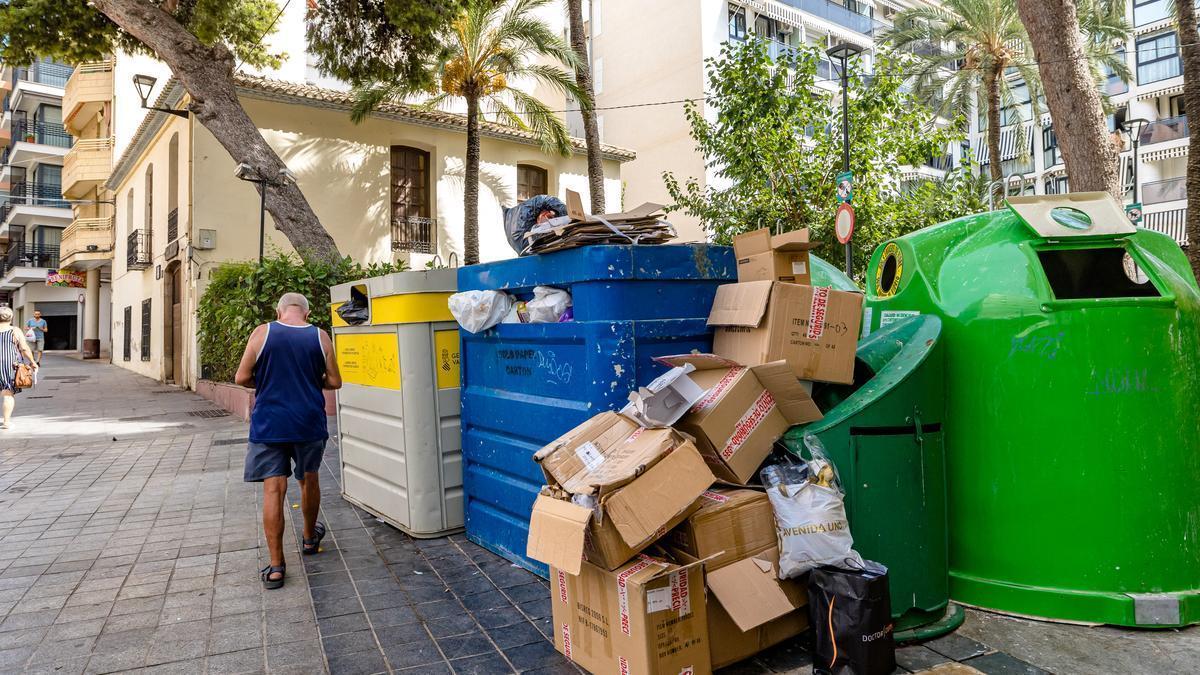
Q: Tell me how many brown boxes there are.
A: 7